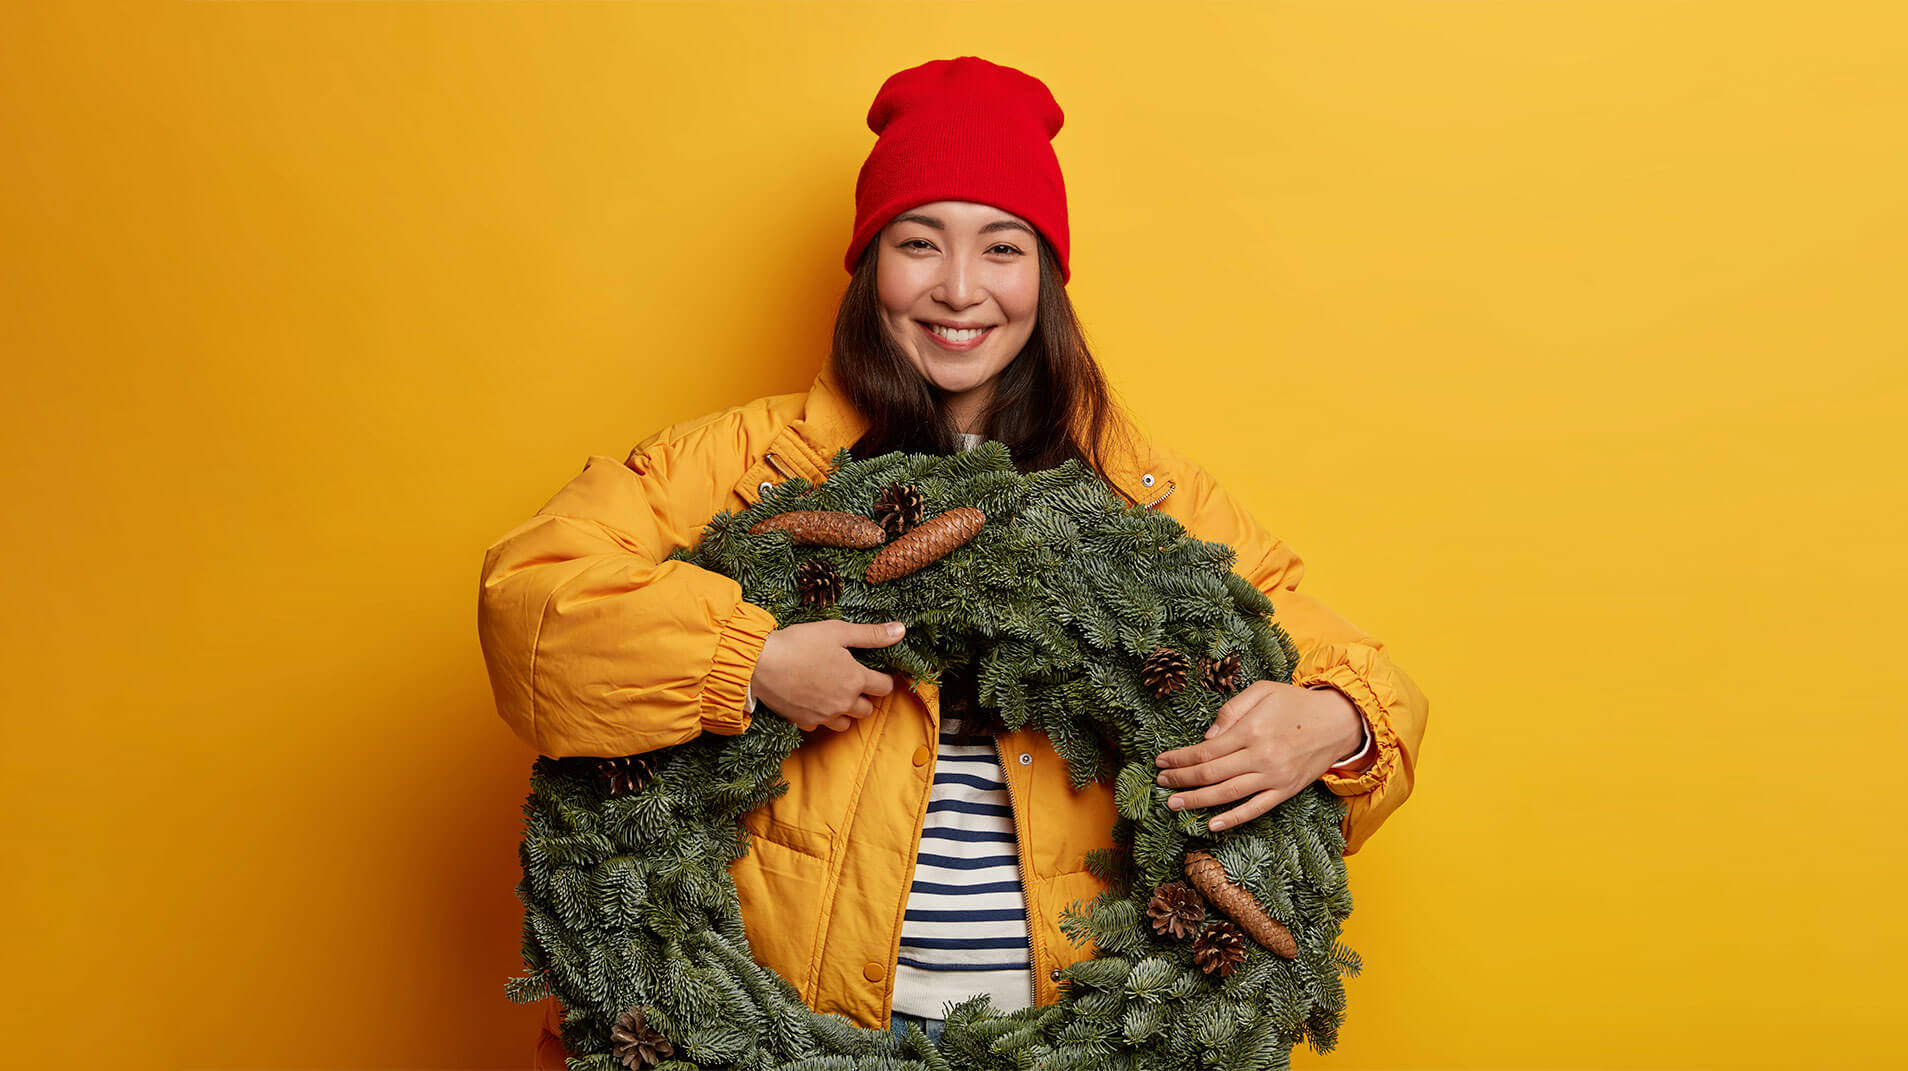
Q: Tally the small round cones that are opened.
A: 8